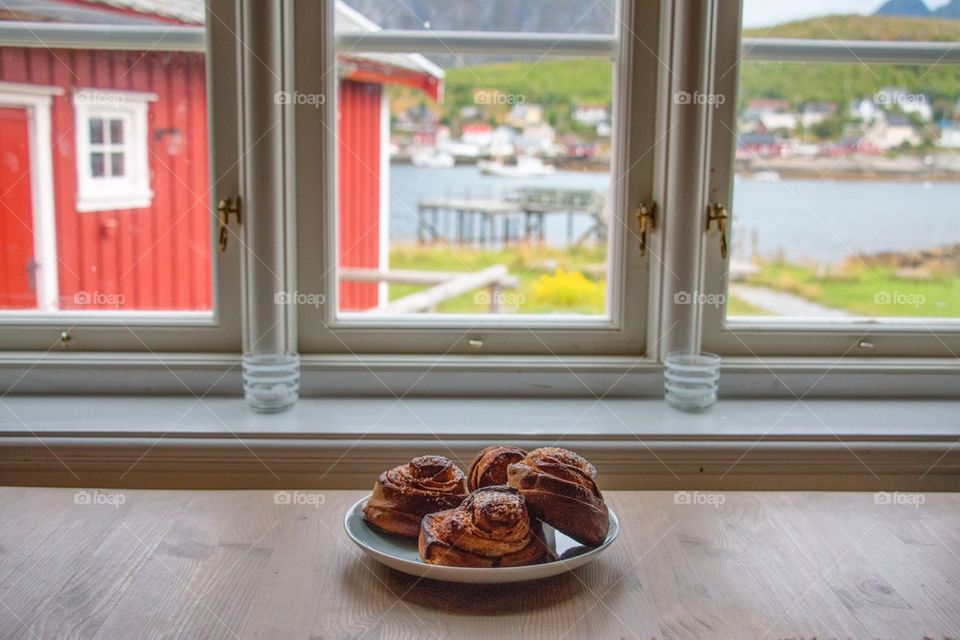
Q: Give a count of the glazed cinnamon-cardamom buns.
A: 4